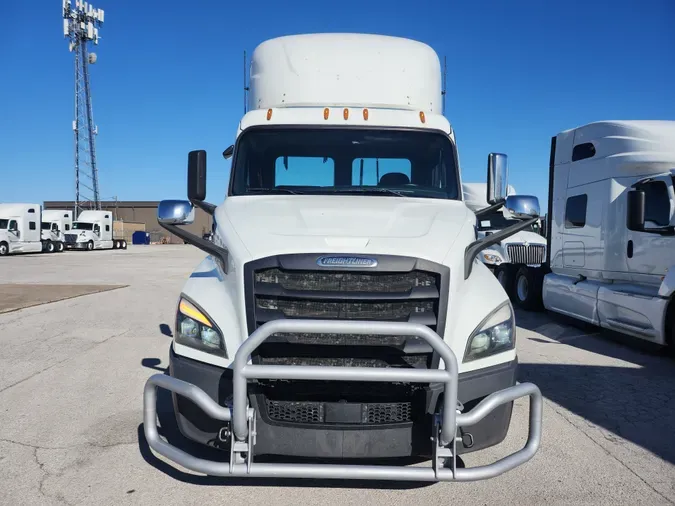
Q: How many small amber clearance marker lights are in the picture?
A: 5